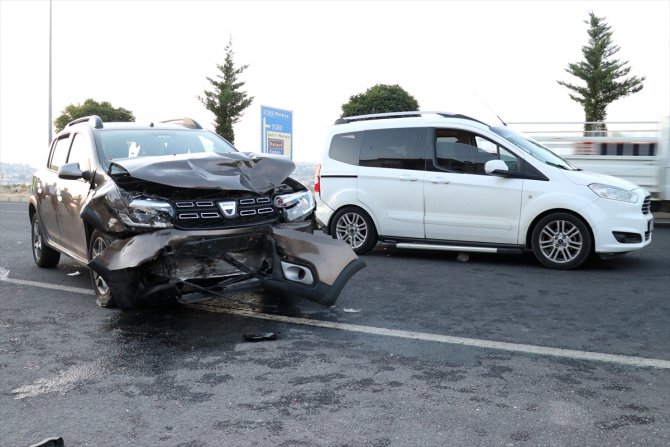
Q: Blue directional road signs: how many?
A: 1